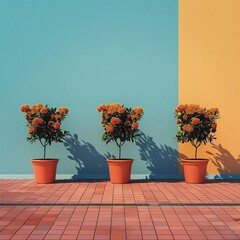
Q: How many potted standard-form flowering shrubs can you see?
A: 3